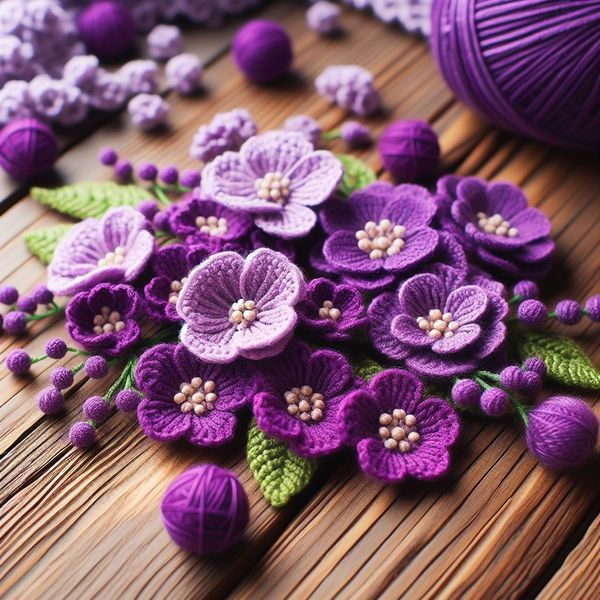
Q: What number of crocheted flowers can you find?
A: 13